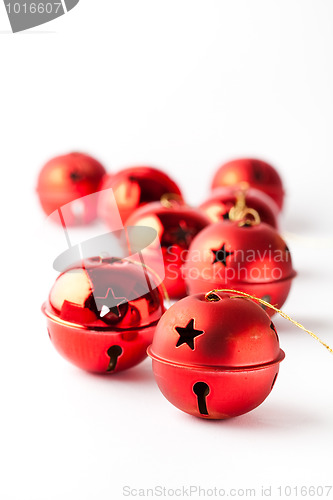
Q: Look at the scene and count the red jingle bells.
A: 8